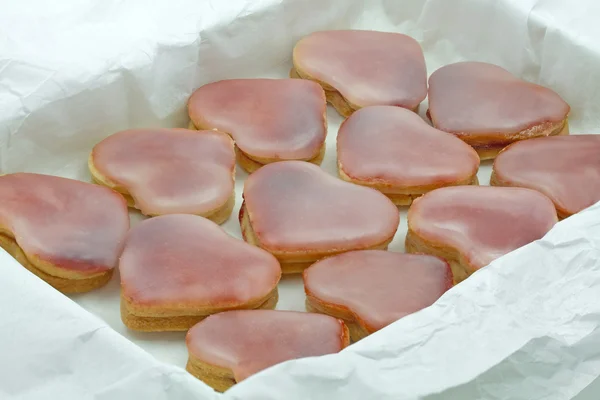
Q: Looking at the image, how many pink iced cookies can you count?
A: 12